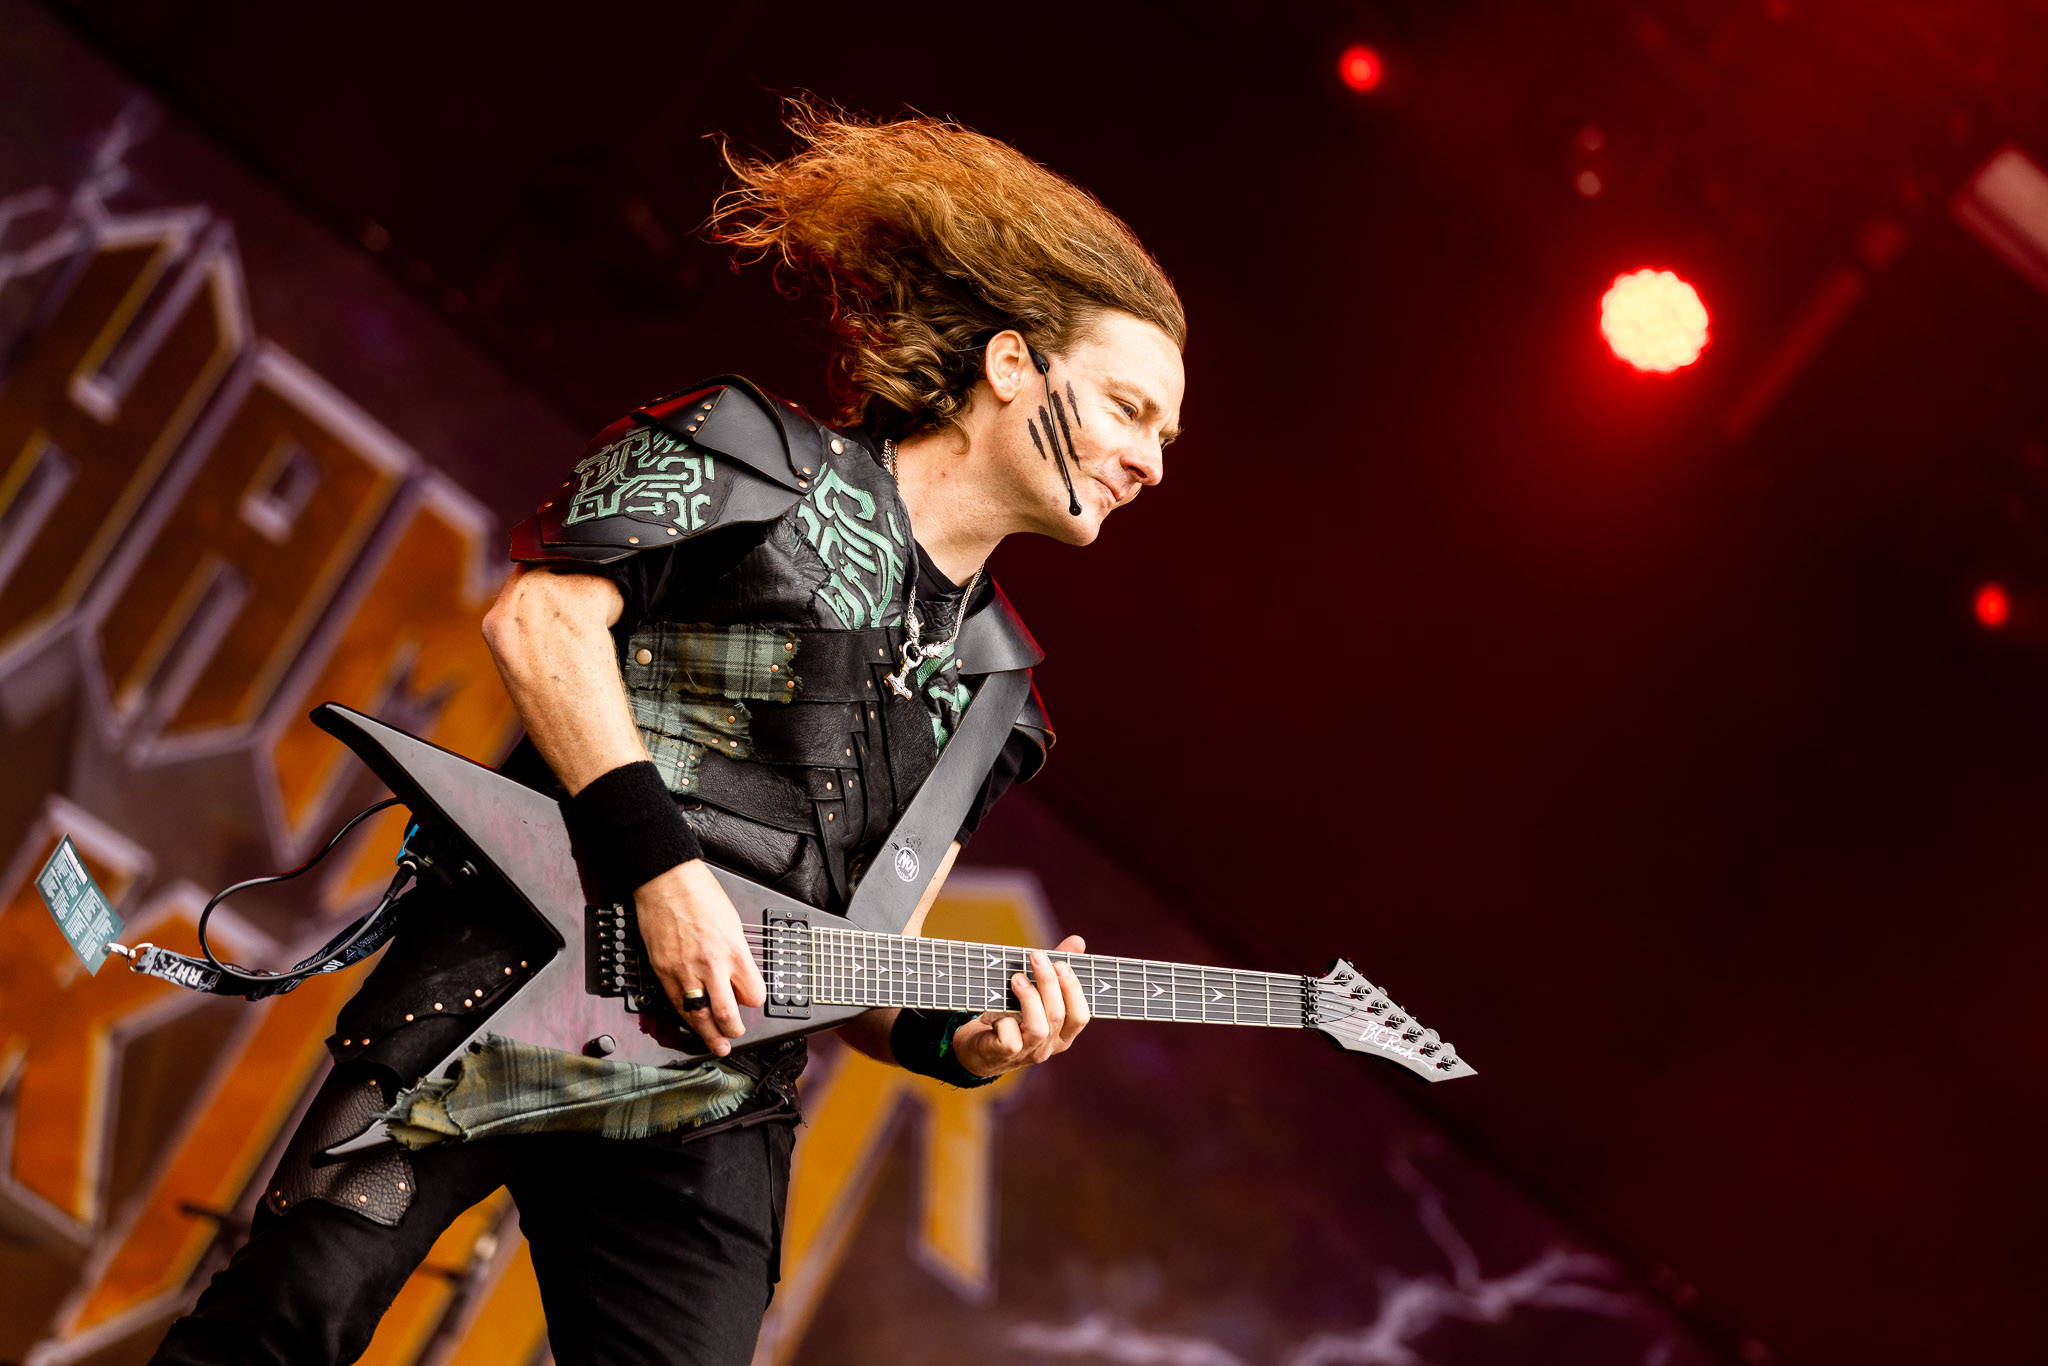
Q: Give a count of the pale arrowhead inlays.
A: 9